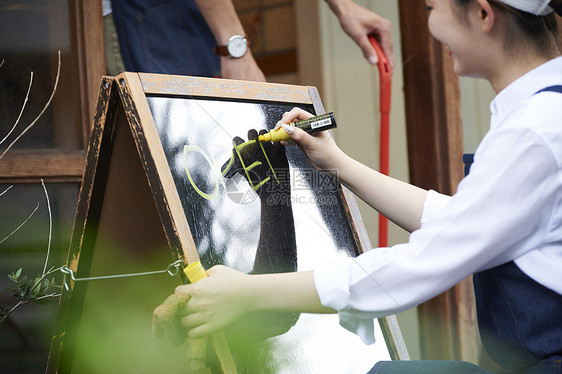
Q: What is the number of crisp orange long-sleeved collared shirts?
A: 0